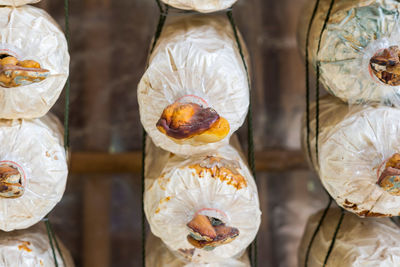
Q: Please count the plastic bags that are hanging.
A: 11